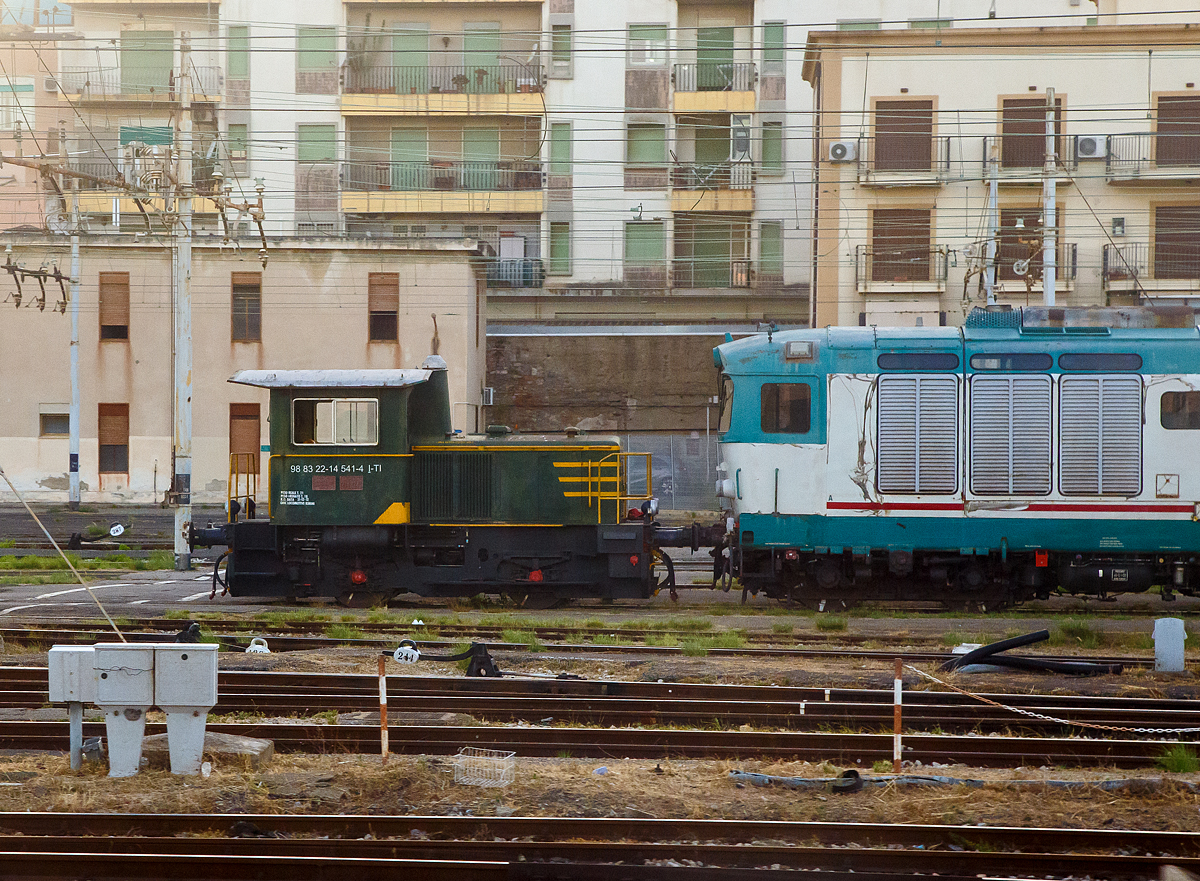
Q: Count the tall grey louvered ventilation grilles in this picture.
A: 3